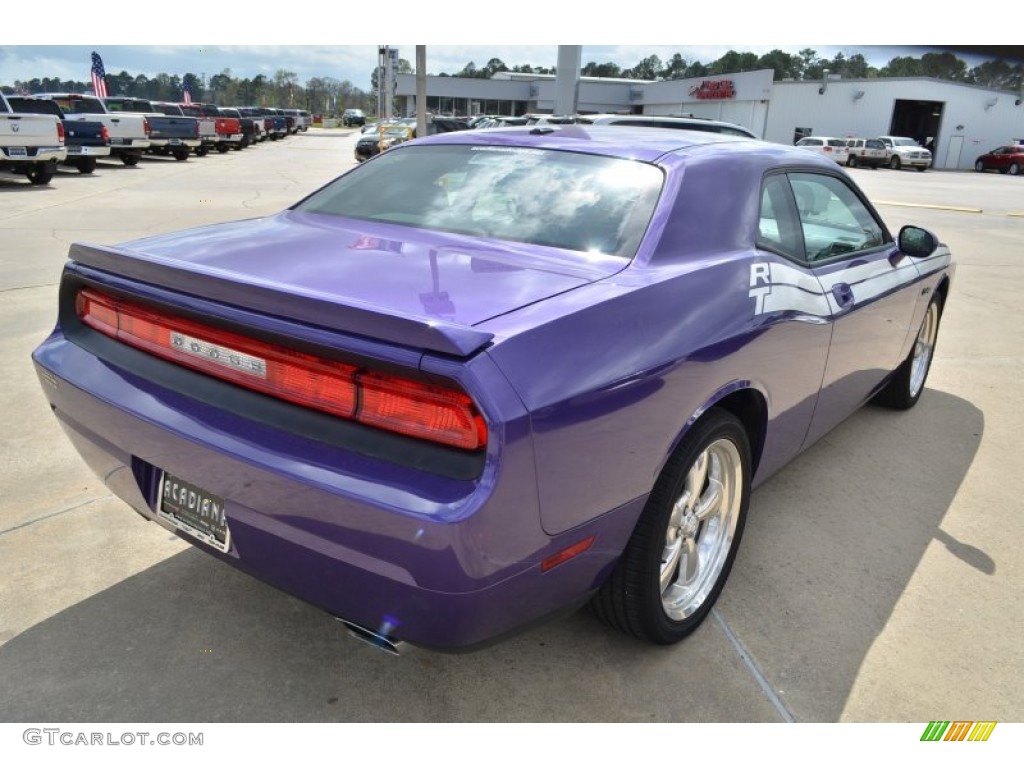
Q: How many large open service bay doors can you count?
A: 1